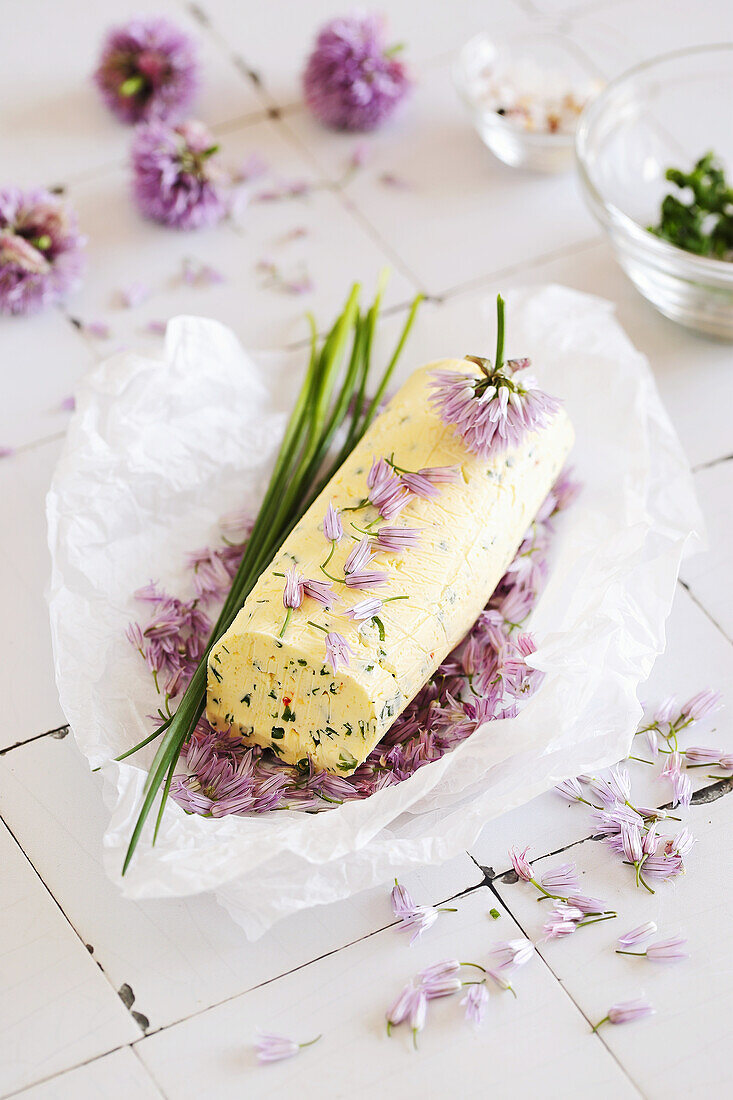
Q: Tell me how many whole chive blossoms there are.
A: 5